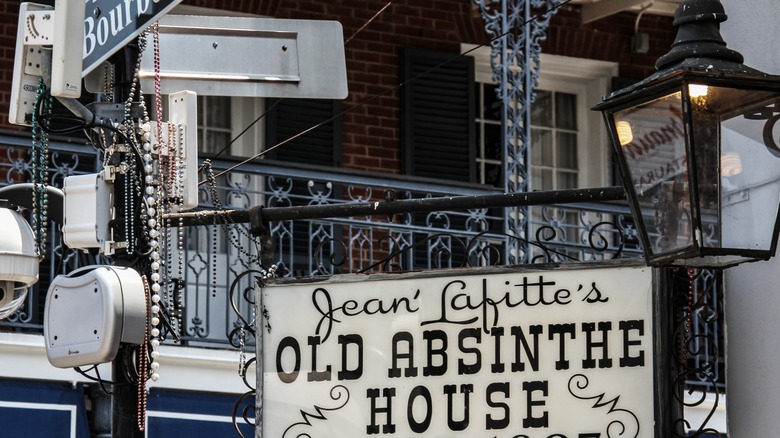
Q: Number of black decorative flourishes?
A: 2